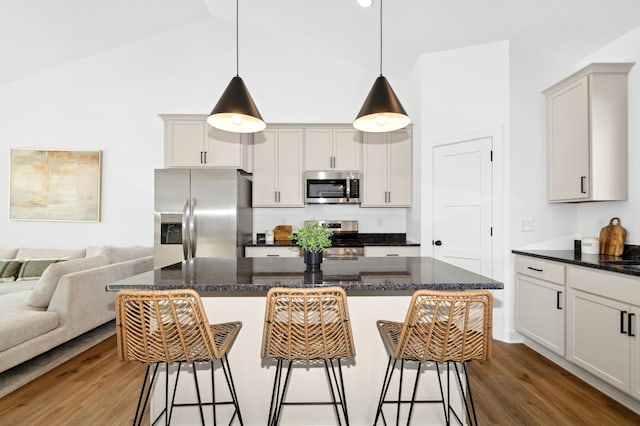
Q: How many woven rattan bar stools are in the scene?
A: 3